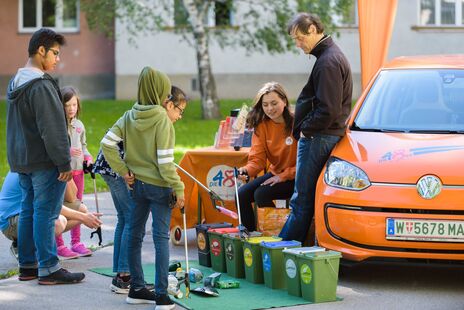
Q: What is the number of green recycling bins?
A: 6